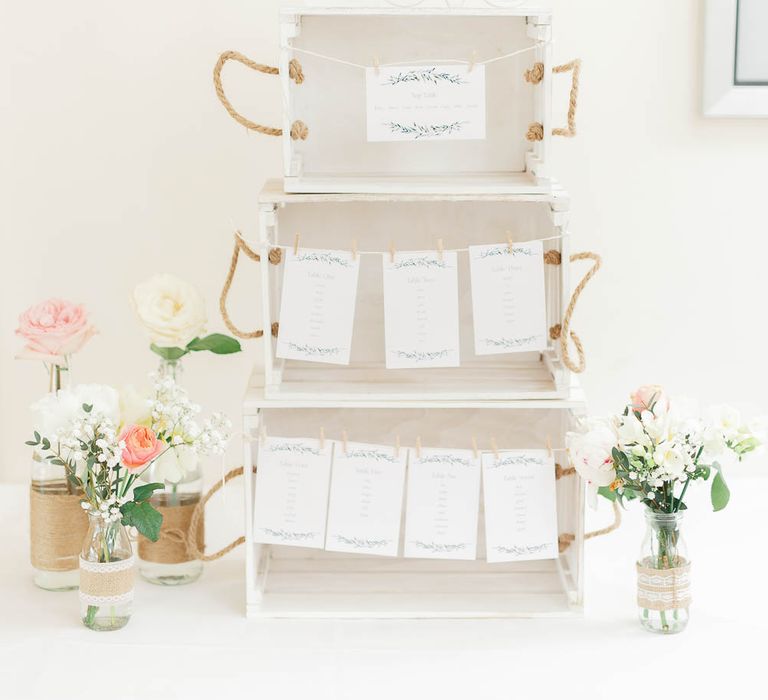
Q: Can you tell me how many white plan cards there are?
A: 8